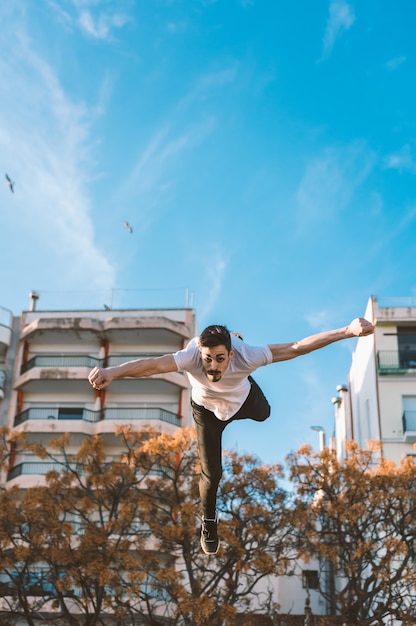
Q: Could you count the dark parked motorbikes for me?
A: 0